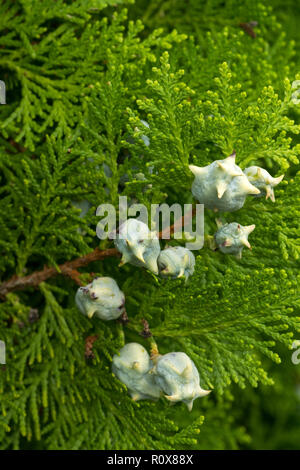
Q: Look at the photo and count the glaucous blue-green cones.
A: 8